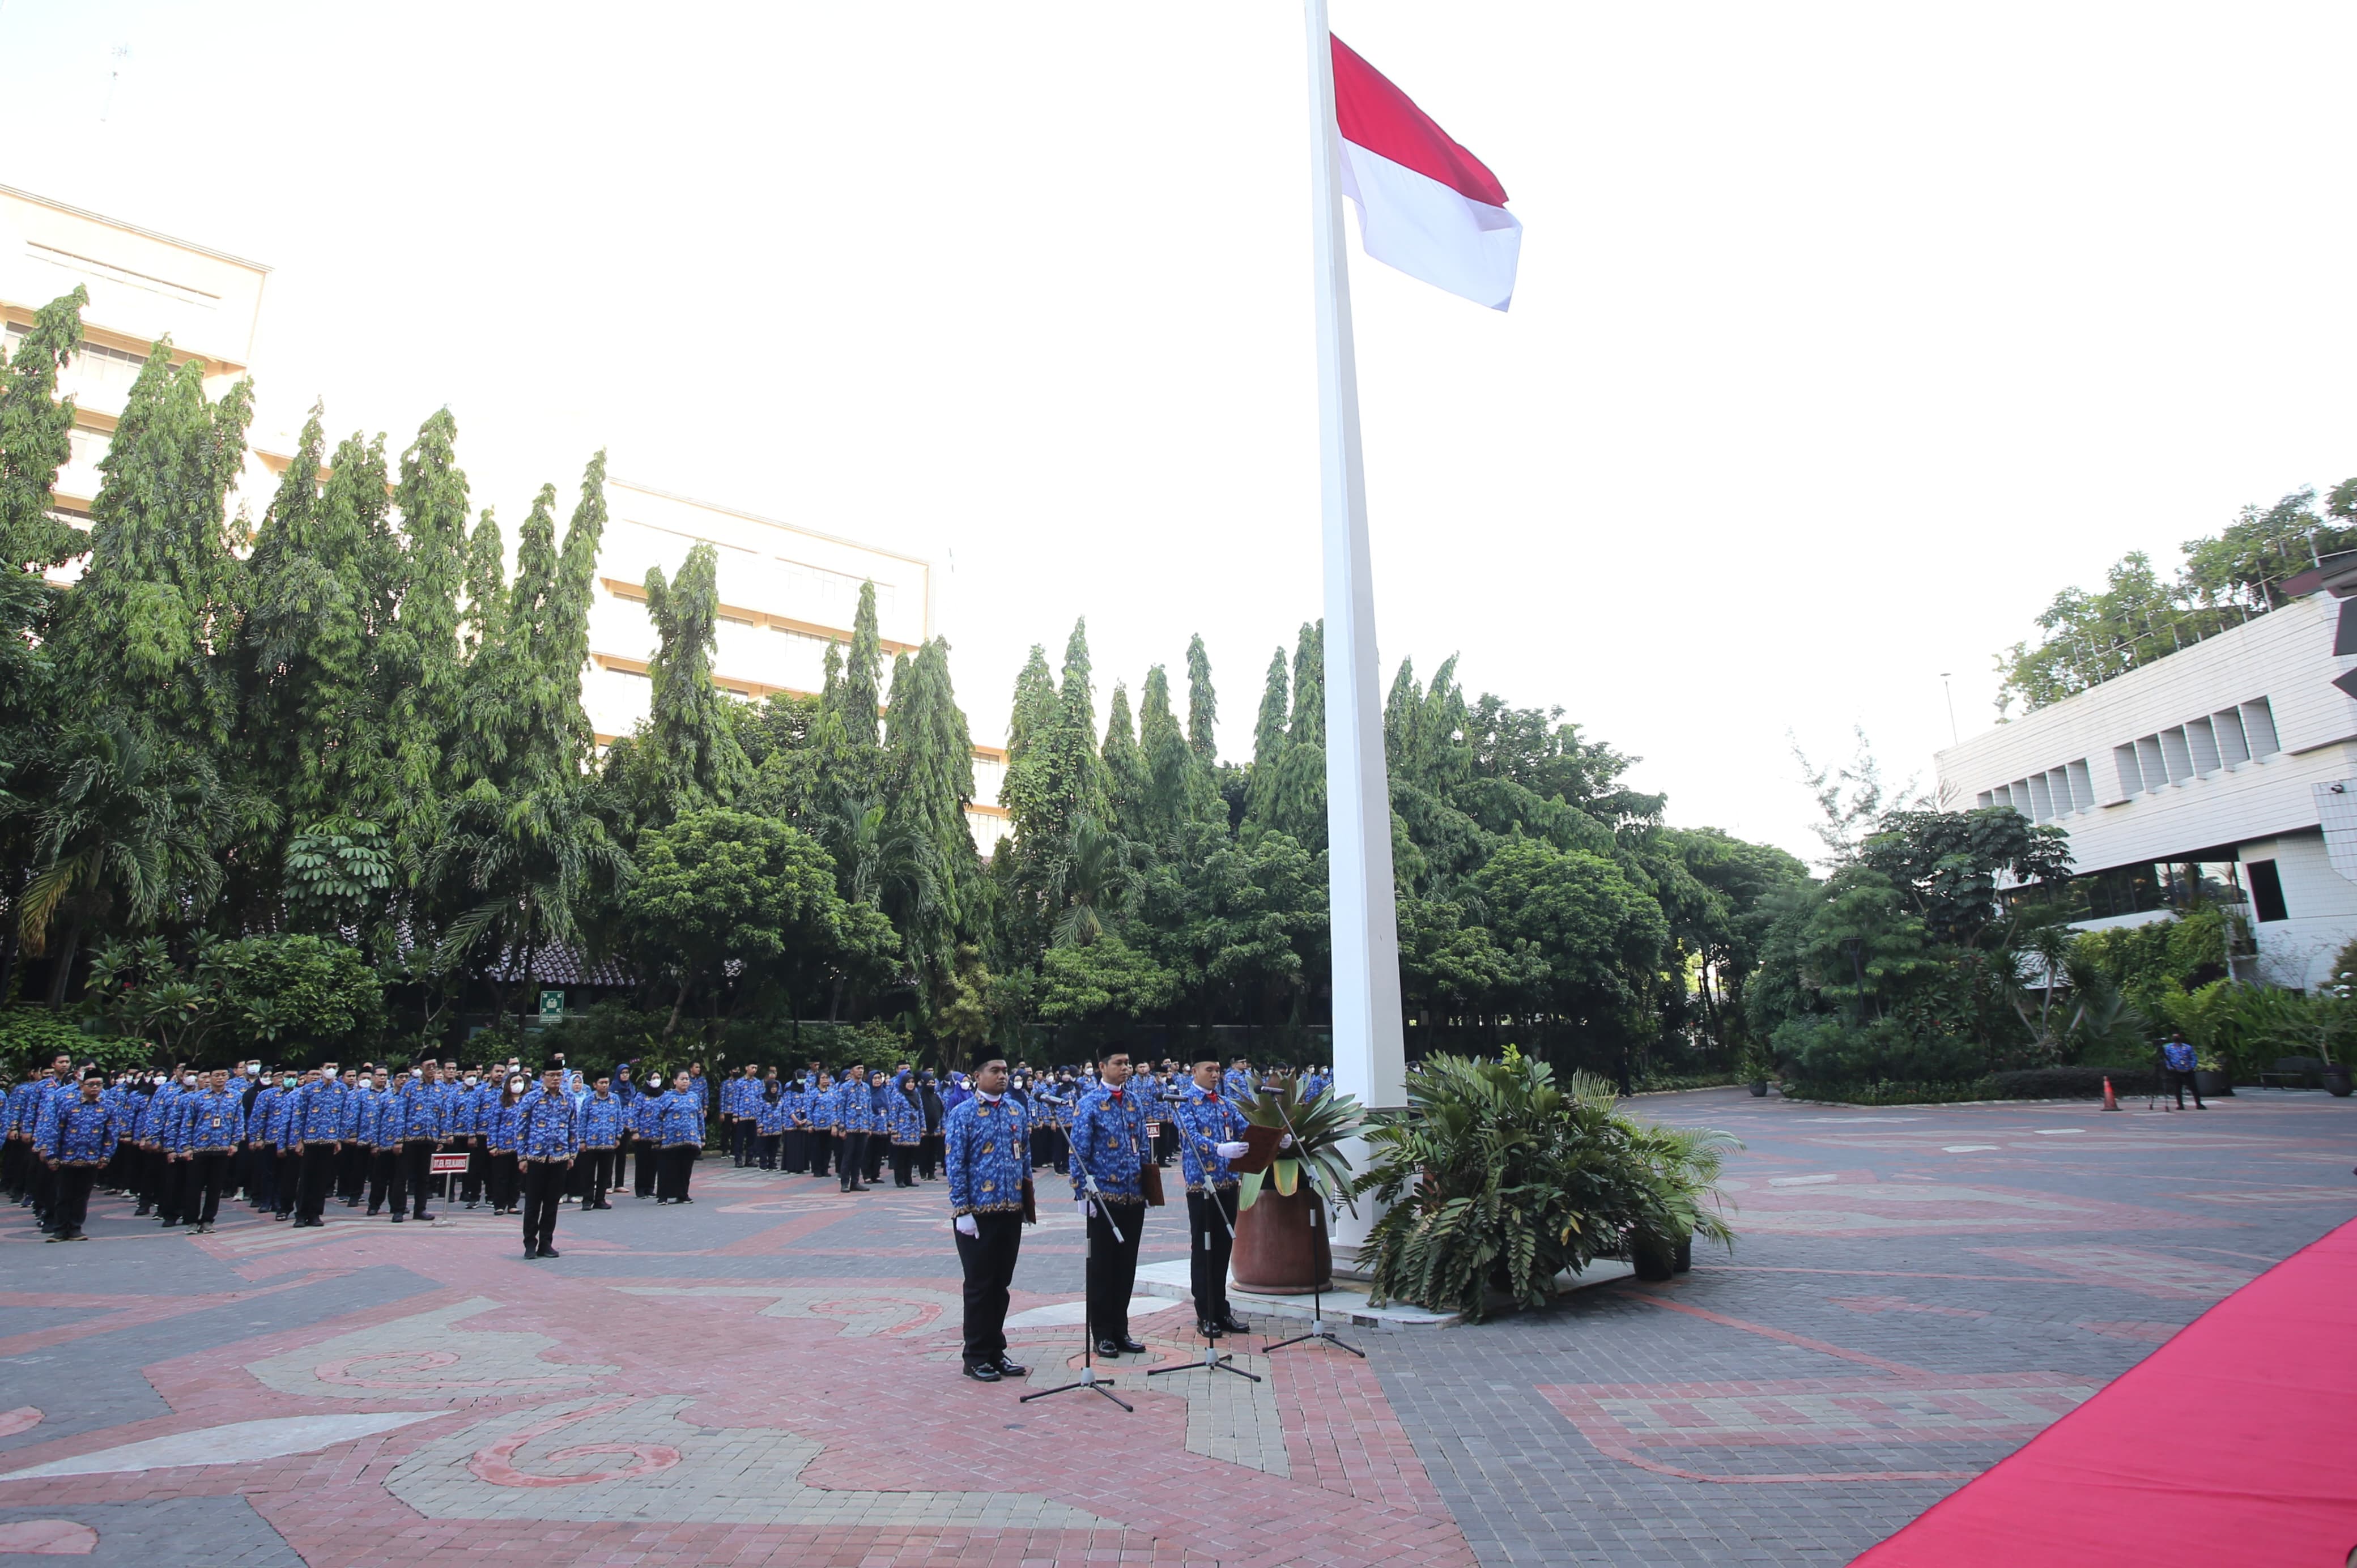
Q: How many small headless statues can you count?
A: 0